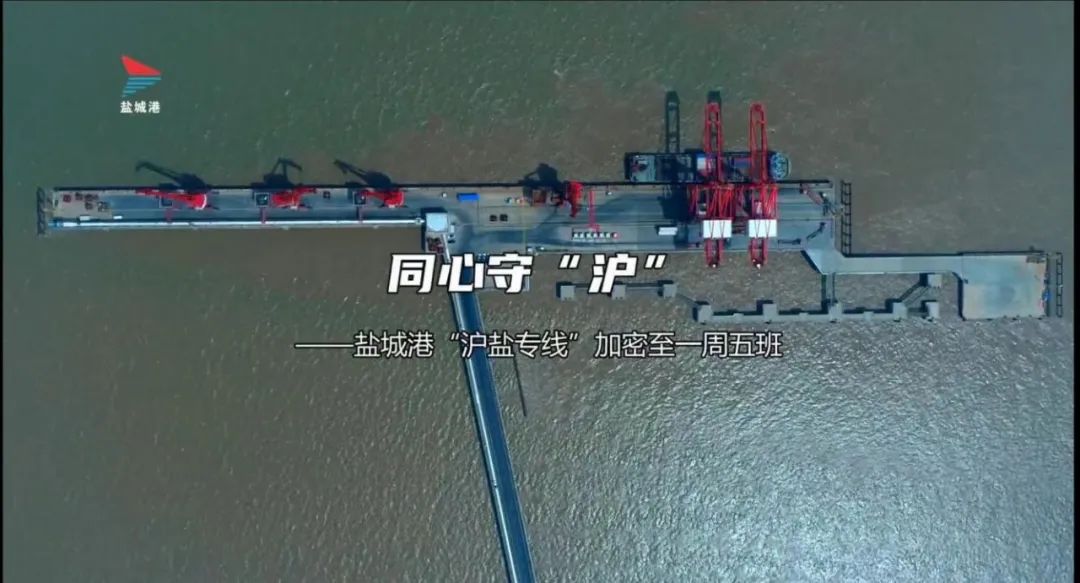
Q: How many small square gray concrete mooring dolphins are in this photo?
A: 9